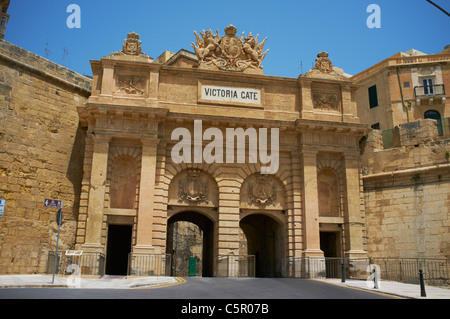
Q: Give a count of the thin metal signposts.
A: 1